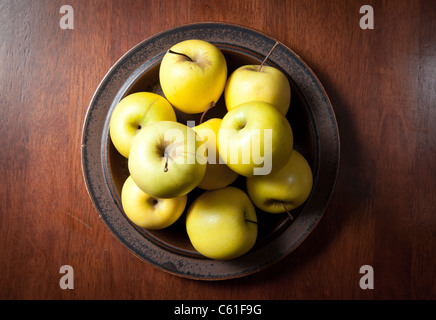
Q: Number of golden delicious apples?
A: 9